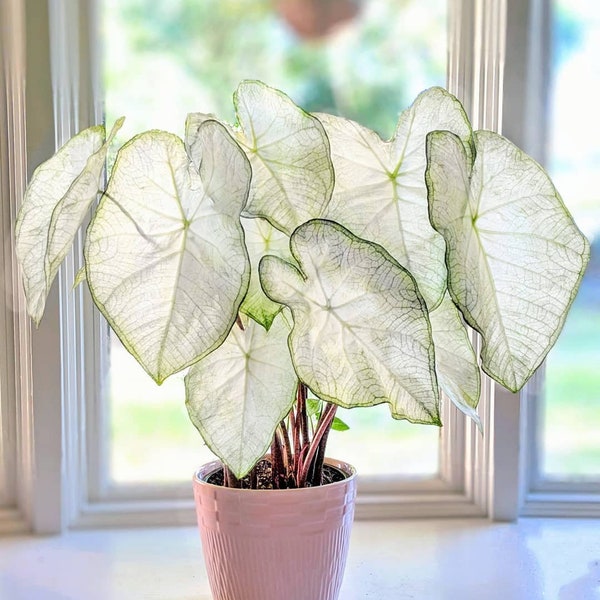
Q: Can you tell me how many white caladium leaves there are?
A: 9